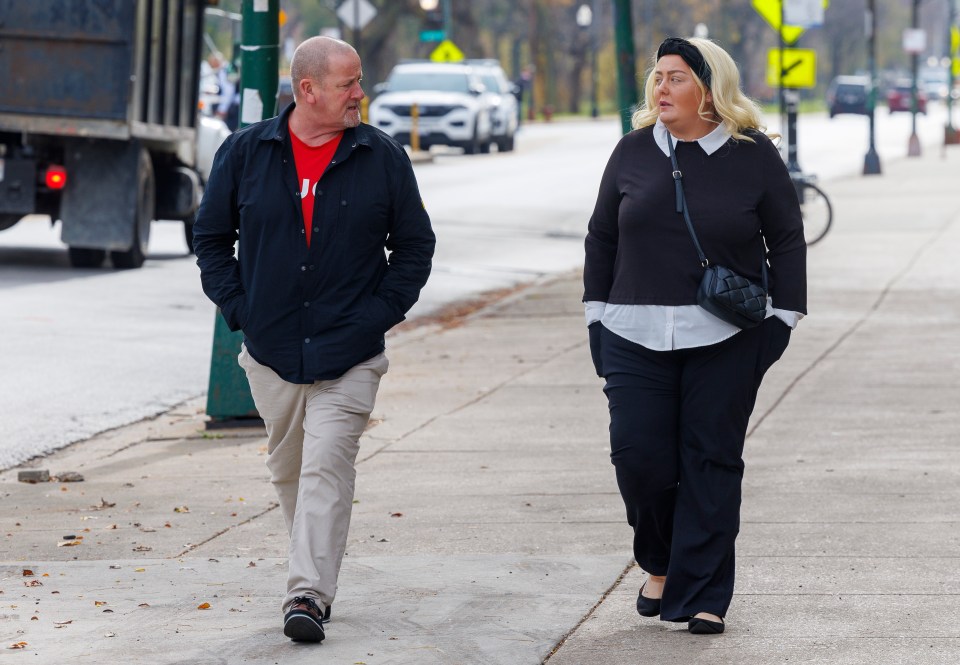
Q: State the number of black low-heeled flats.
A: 2